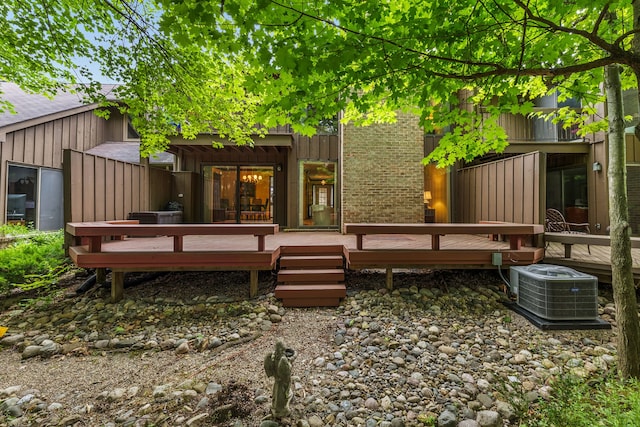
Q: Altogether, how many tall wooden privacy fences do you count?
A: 2